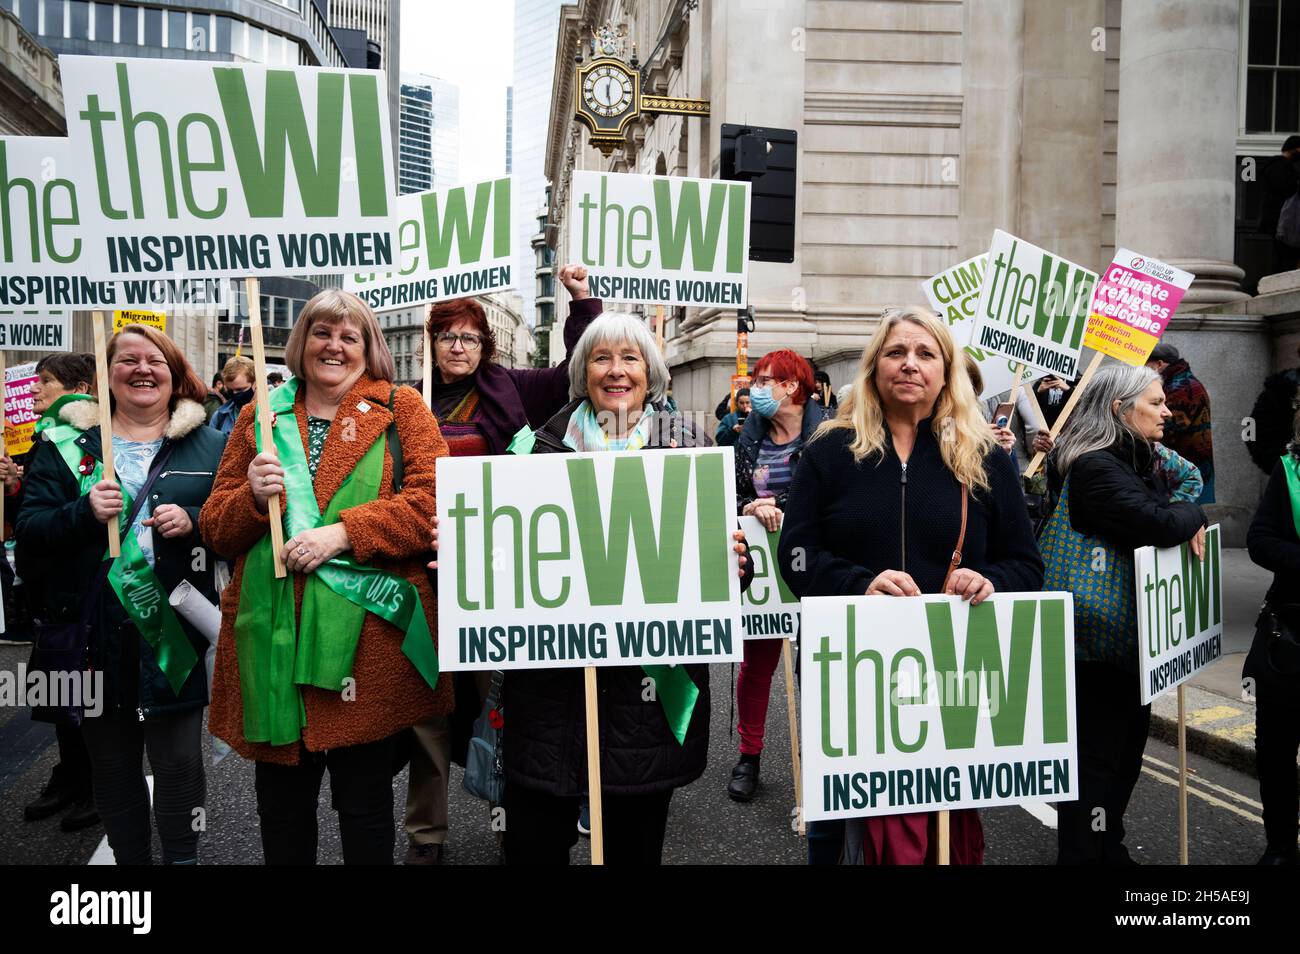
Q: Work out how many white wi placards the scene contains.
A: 10